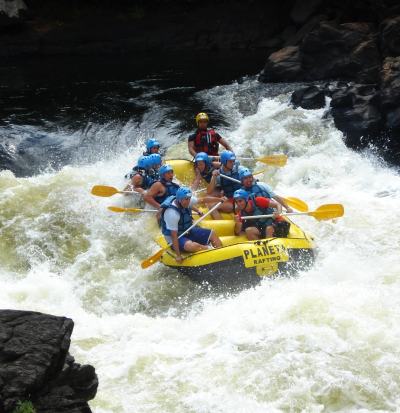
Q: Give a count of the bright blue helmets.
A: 9